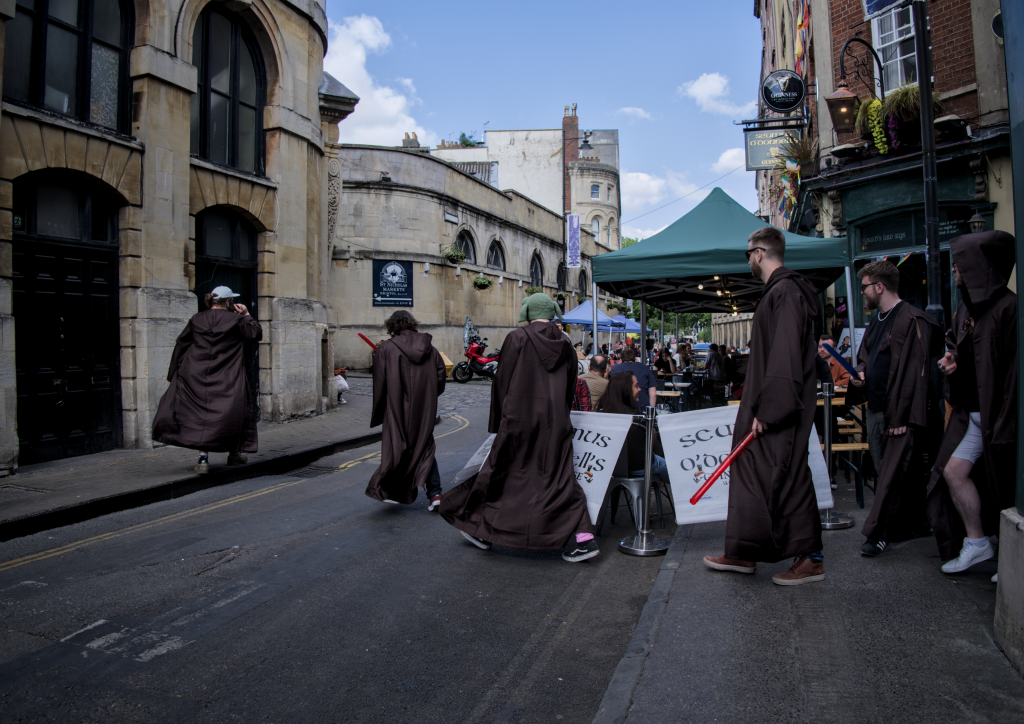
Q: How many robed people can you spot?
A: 6